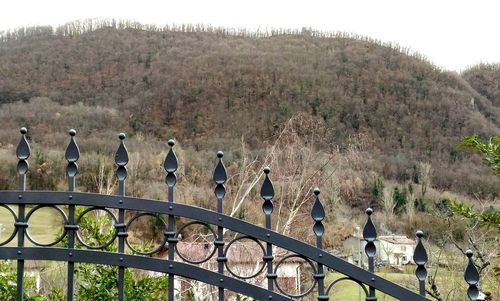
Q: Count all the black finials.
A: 10